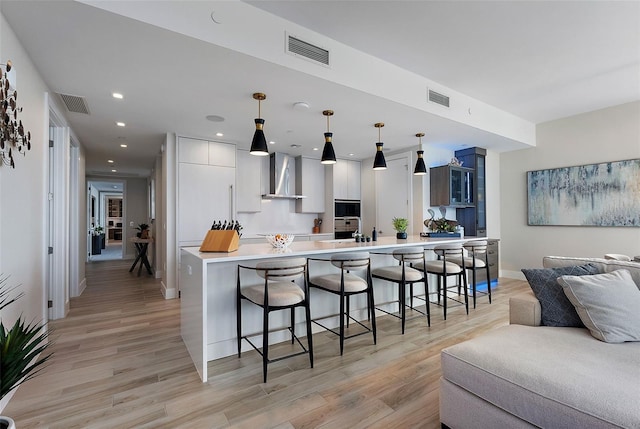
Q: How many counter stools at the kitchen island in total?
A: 5